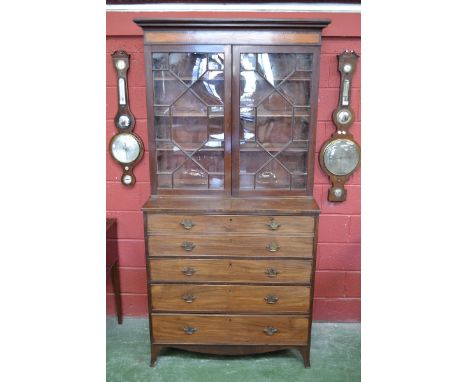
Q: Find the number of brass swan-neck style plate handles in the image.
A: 10